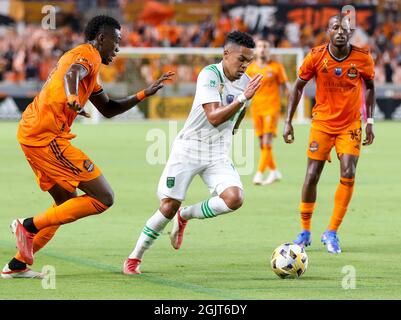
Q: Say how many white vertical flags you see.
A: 0